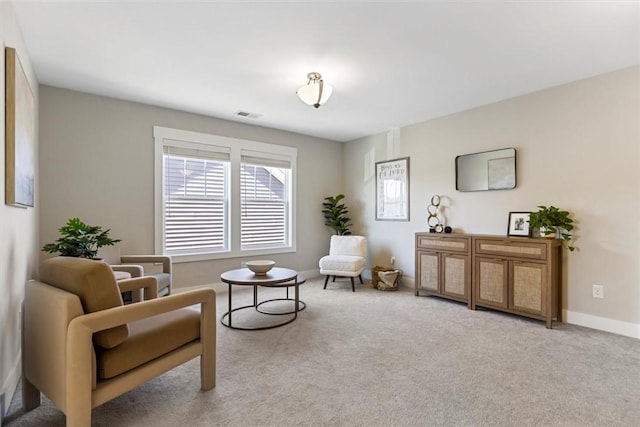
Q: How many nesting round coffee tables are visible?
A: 2